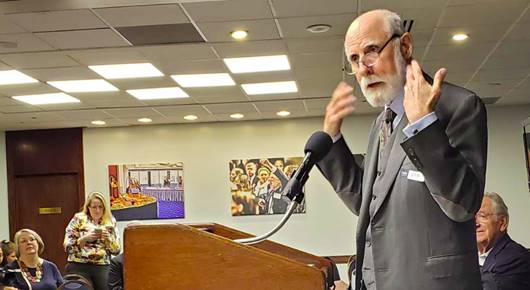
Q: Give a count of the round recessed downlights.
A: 7